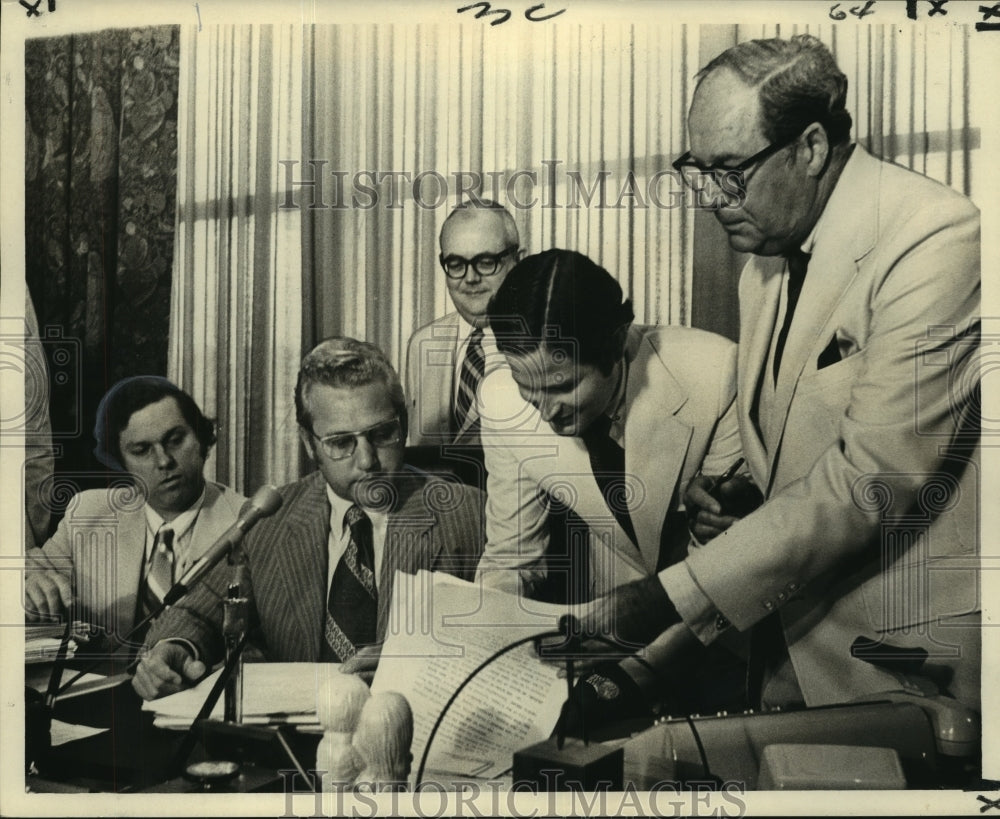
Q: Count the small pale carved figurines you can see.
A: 2